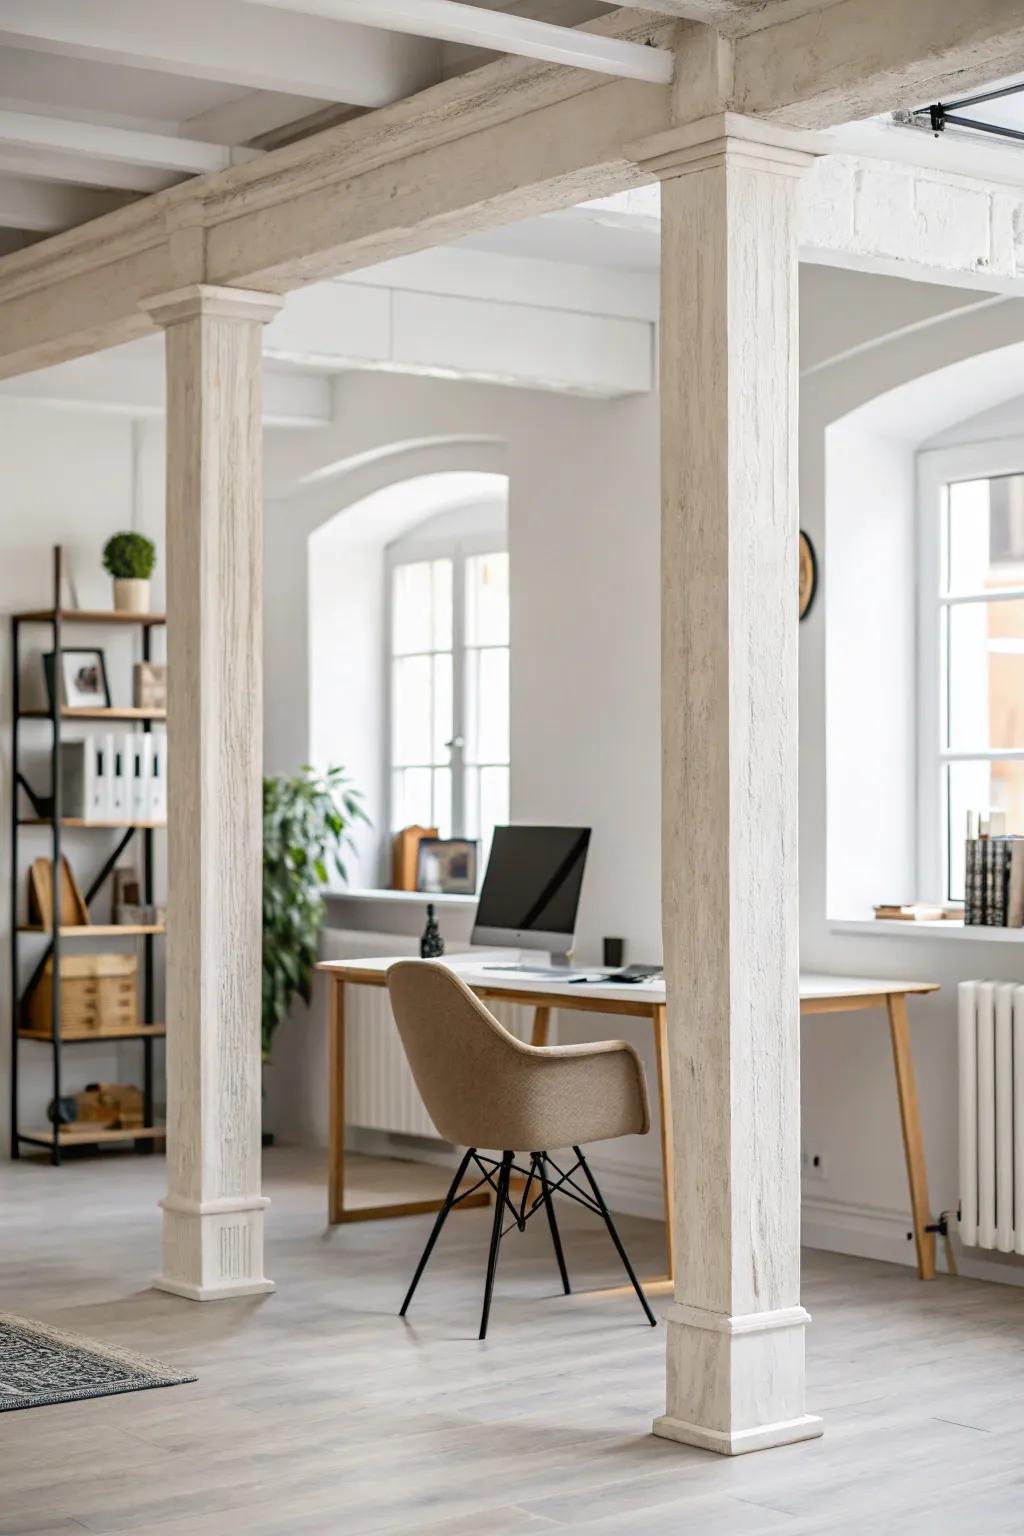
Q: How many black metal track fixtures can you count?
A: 1